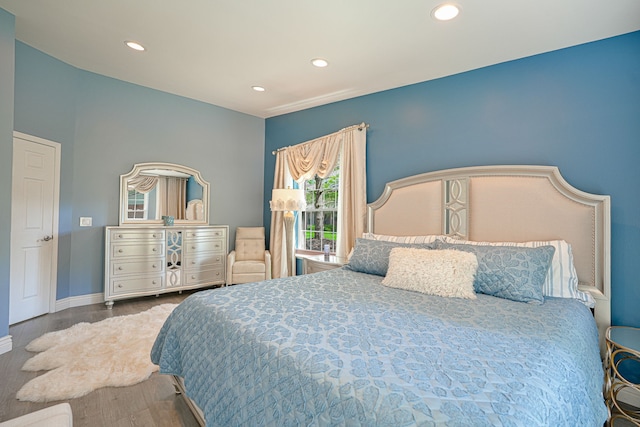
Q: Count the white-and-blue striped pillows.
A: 2